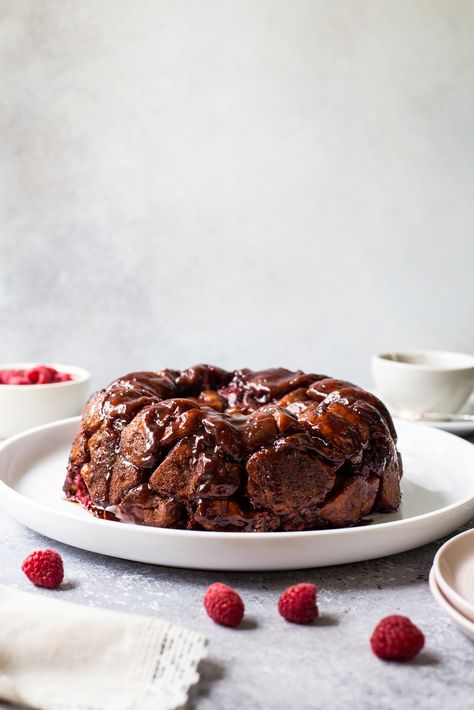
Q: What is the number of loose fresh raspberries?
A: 4